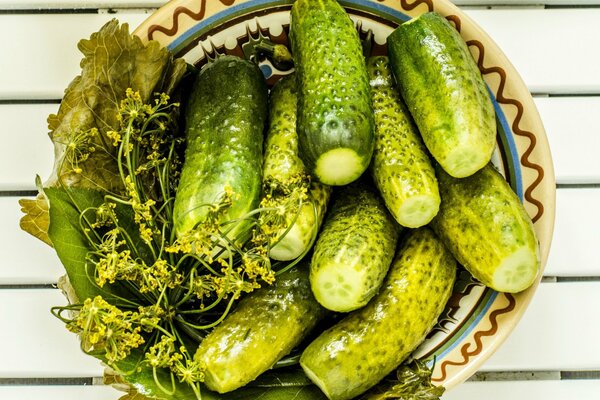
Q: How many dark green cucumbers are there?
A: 3